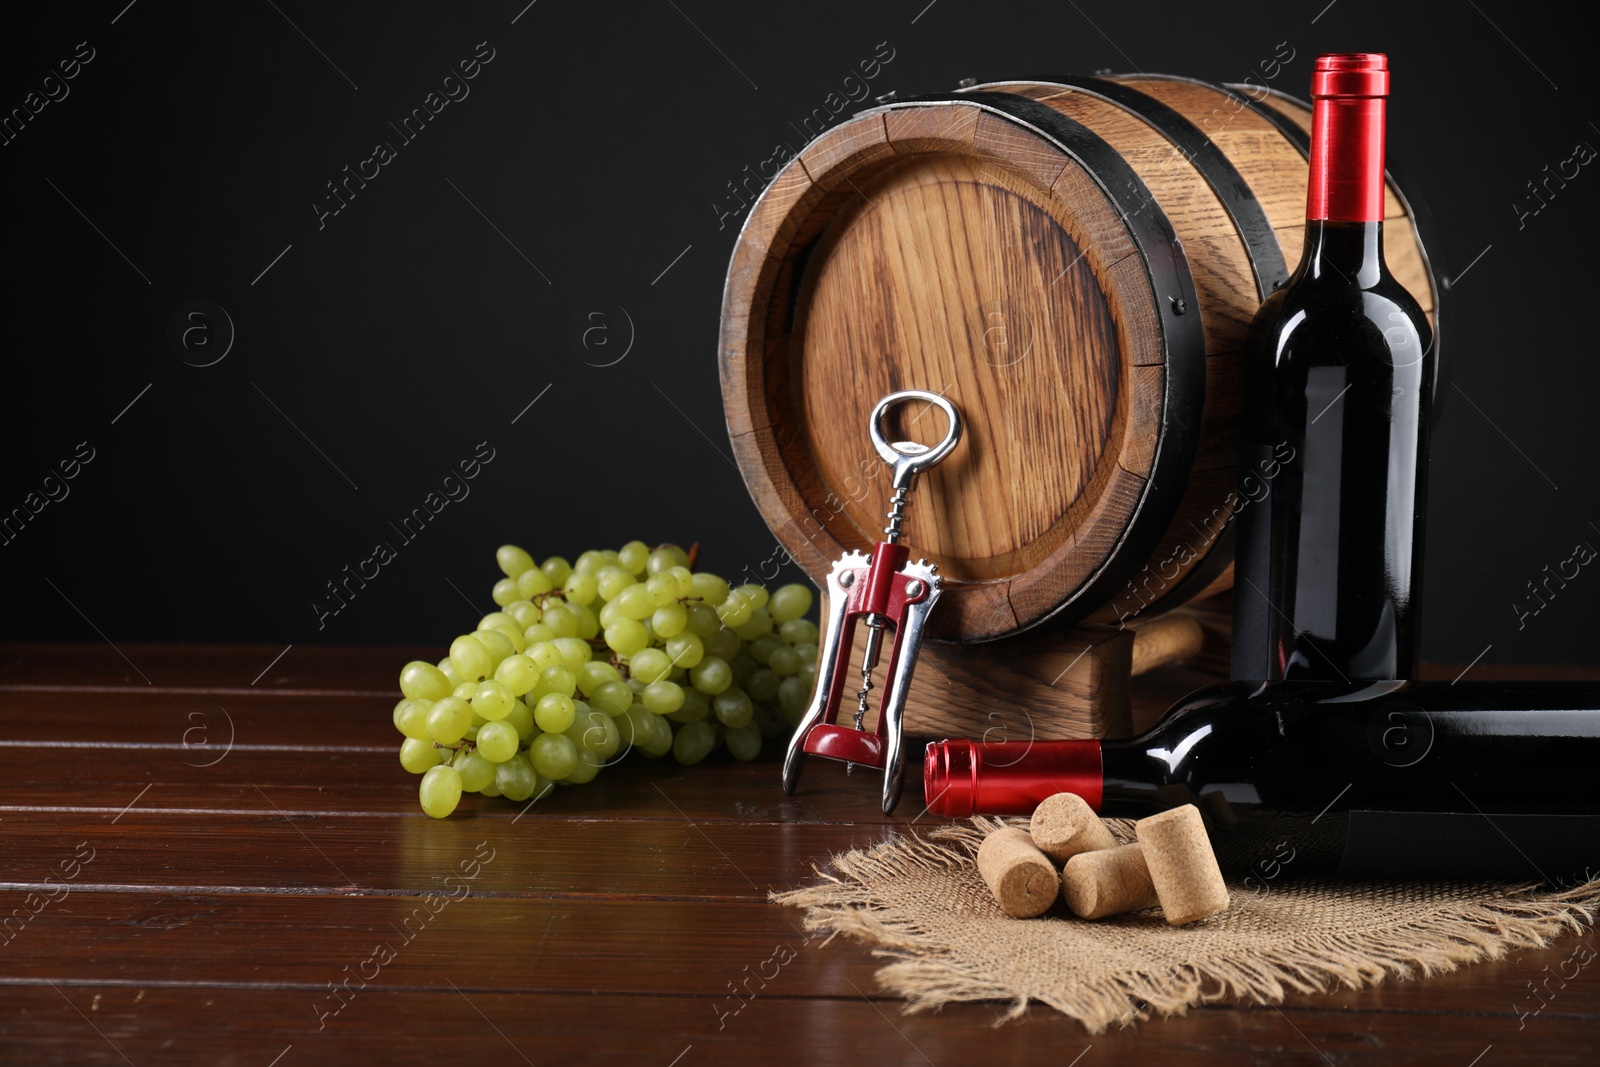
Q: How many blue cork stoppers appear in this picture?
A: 0